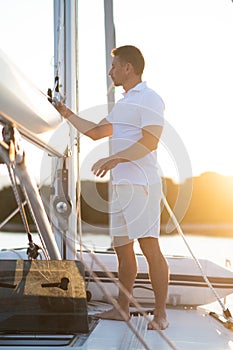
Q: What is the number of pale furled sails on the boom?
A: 1